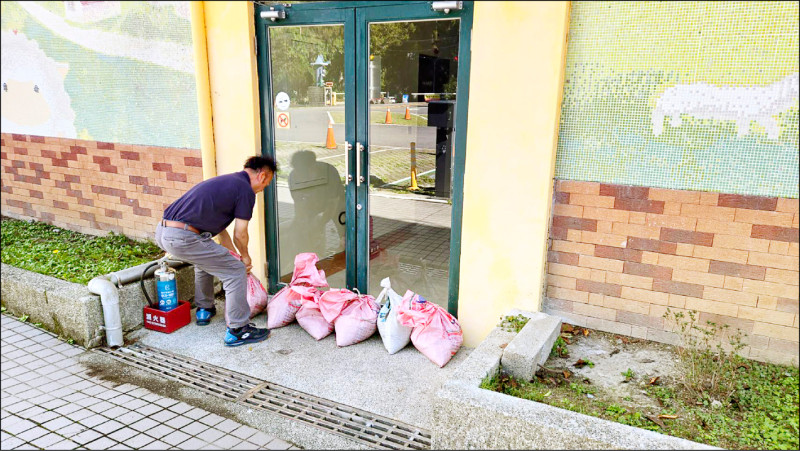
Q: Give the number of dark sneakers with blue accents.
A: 2